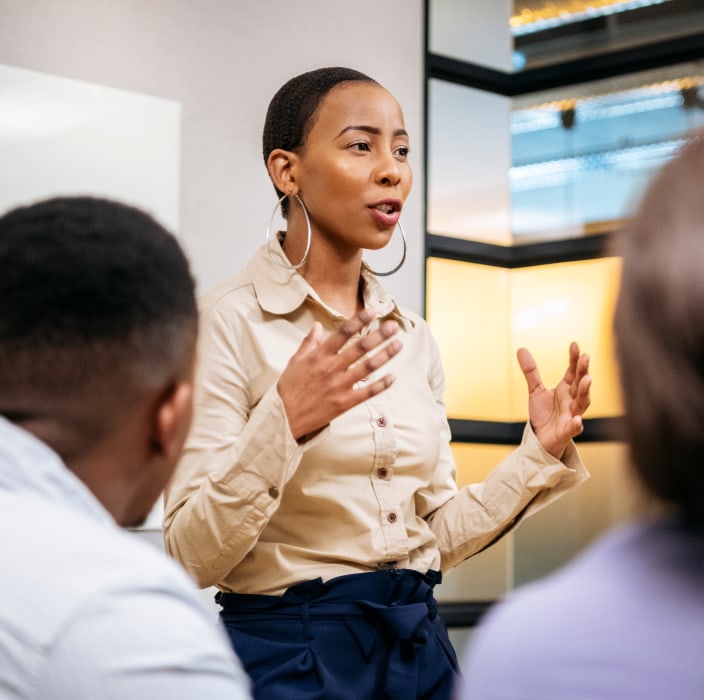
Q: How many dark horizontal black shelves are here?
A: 4